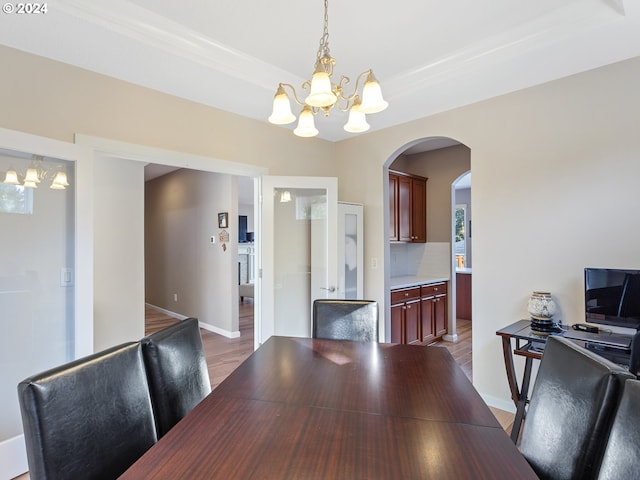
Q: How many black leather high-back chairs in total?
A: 5